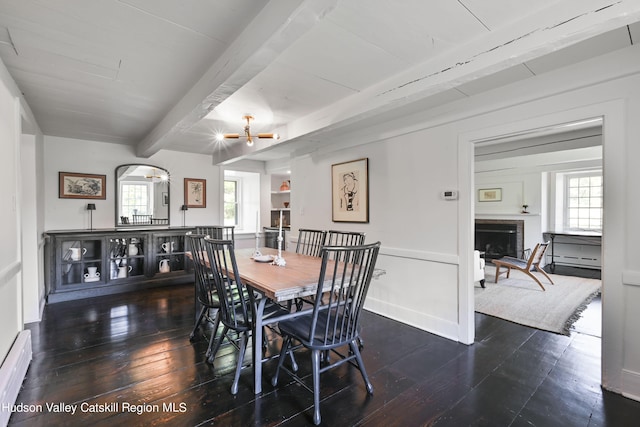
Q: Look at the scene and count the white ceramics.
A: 6